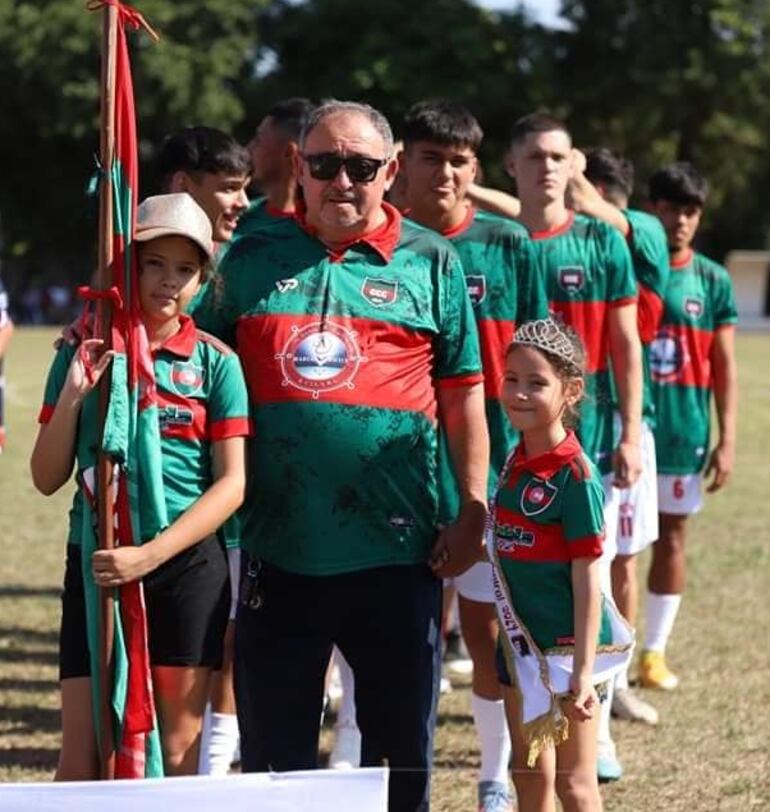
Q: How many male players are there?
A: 6